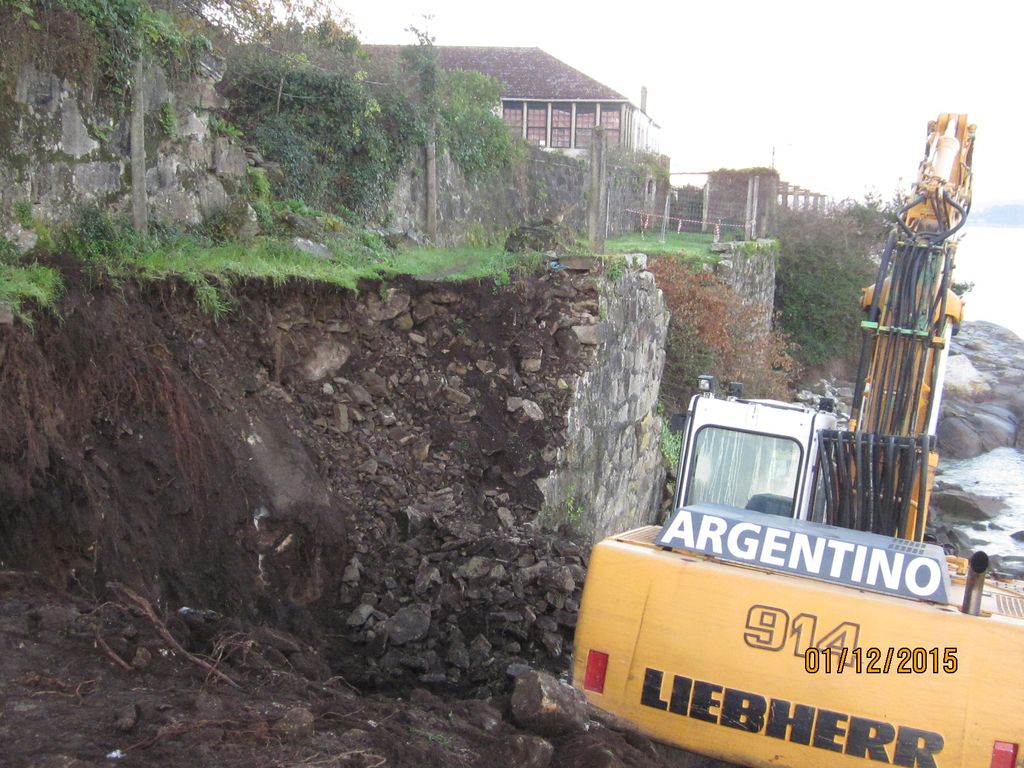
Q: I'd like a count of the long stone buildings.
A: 1